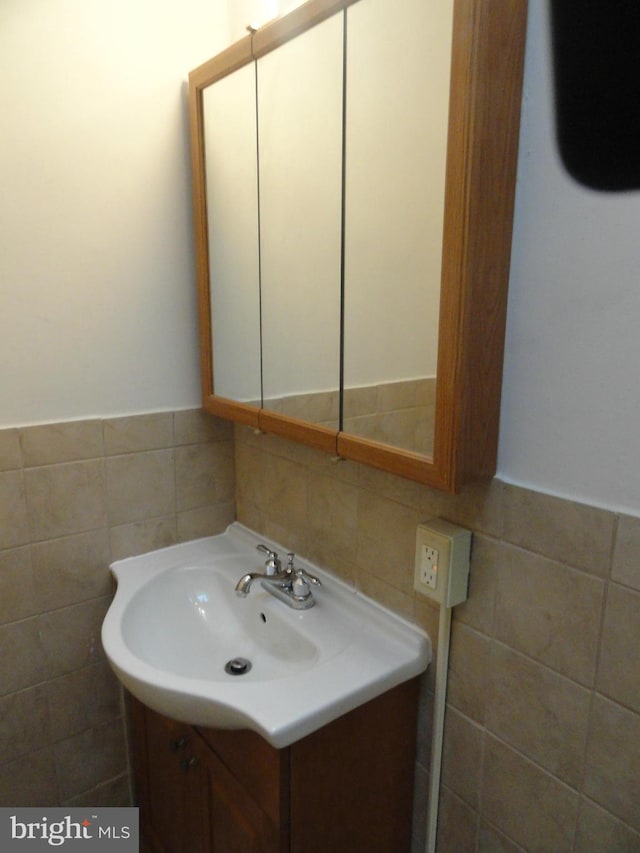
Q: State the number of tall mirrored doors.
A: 3